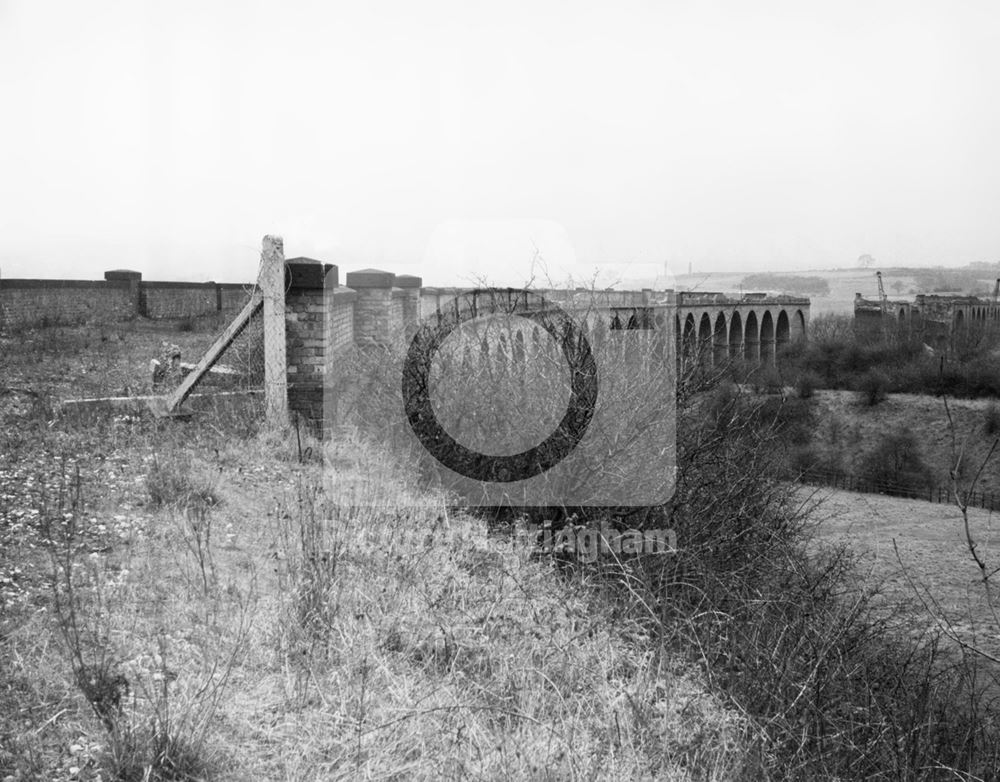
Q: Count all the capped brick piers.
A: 4